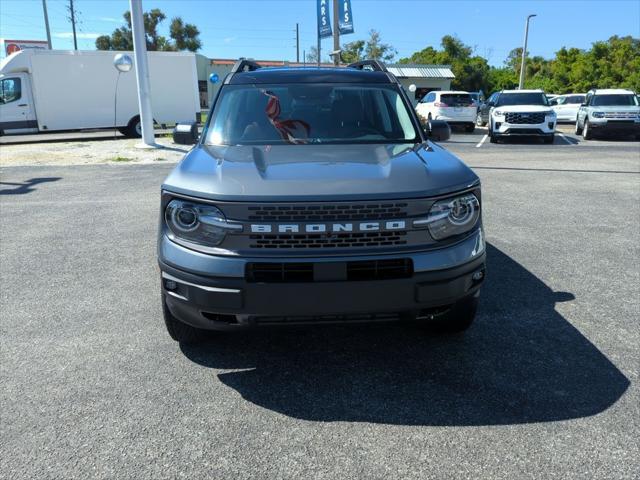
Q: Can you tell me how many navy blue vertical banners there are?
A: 2